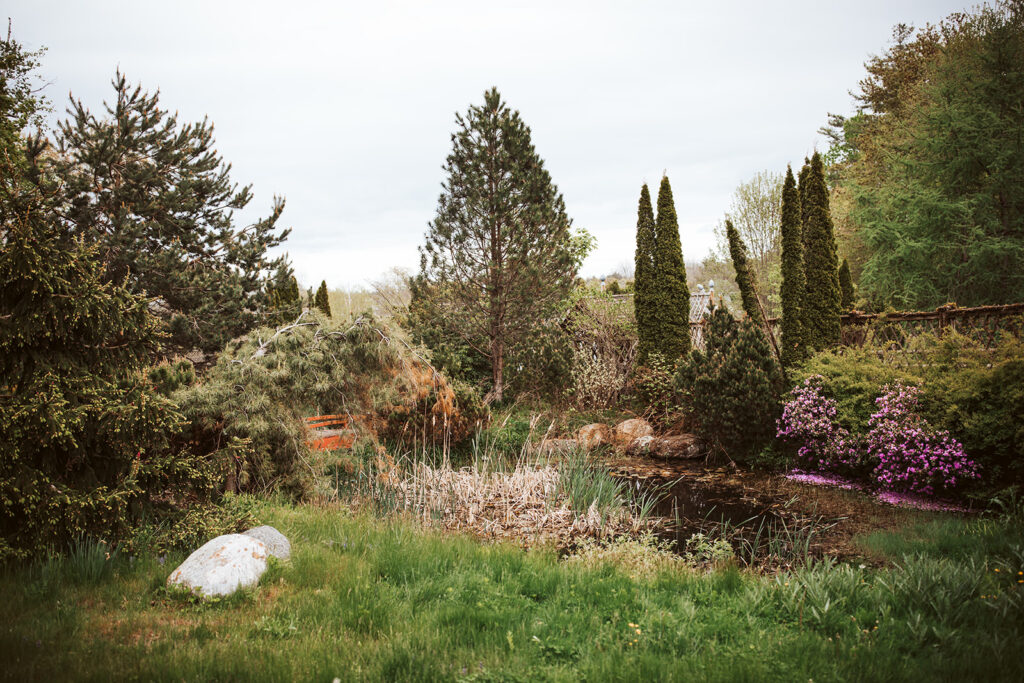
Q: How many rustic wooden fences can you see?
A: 1